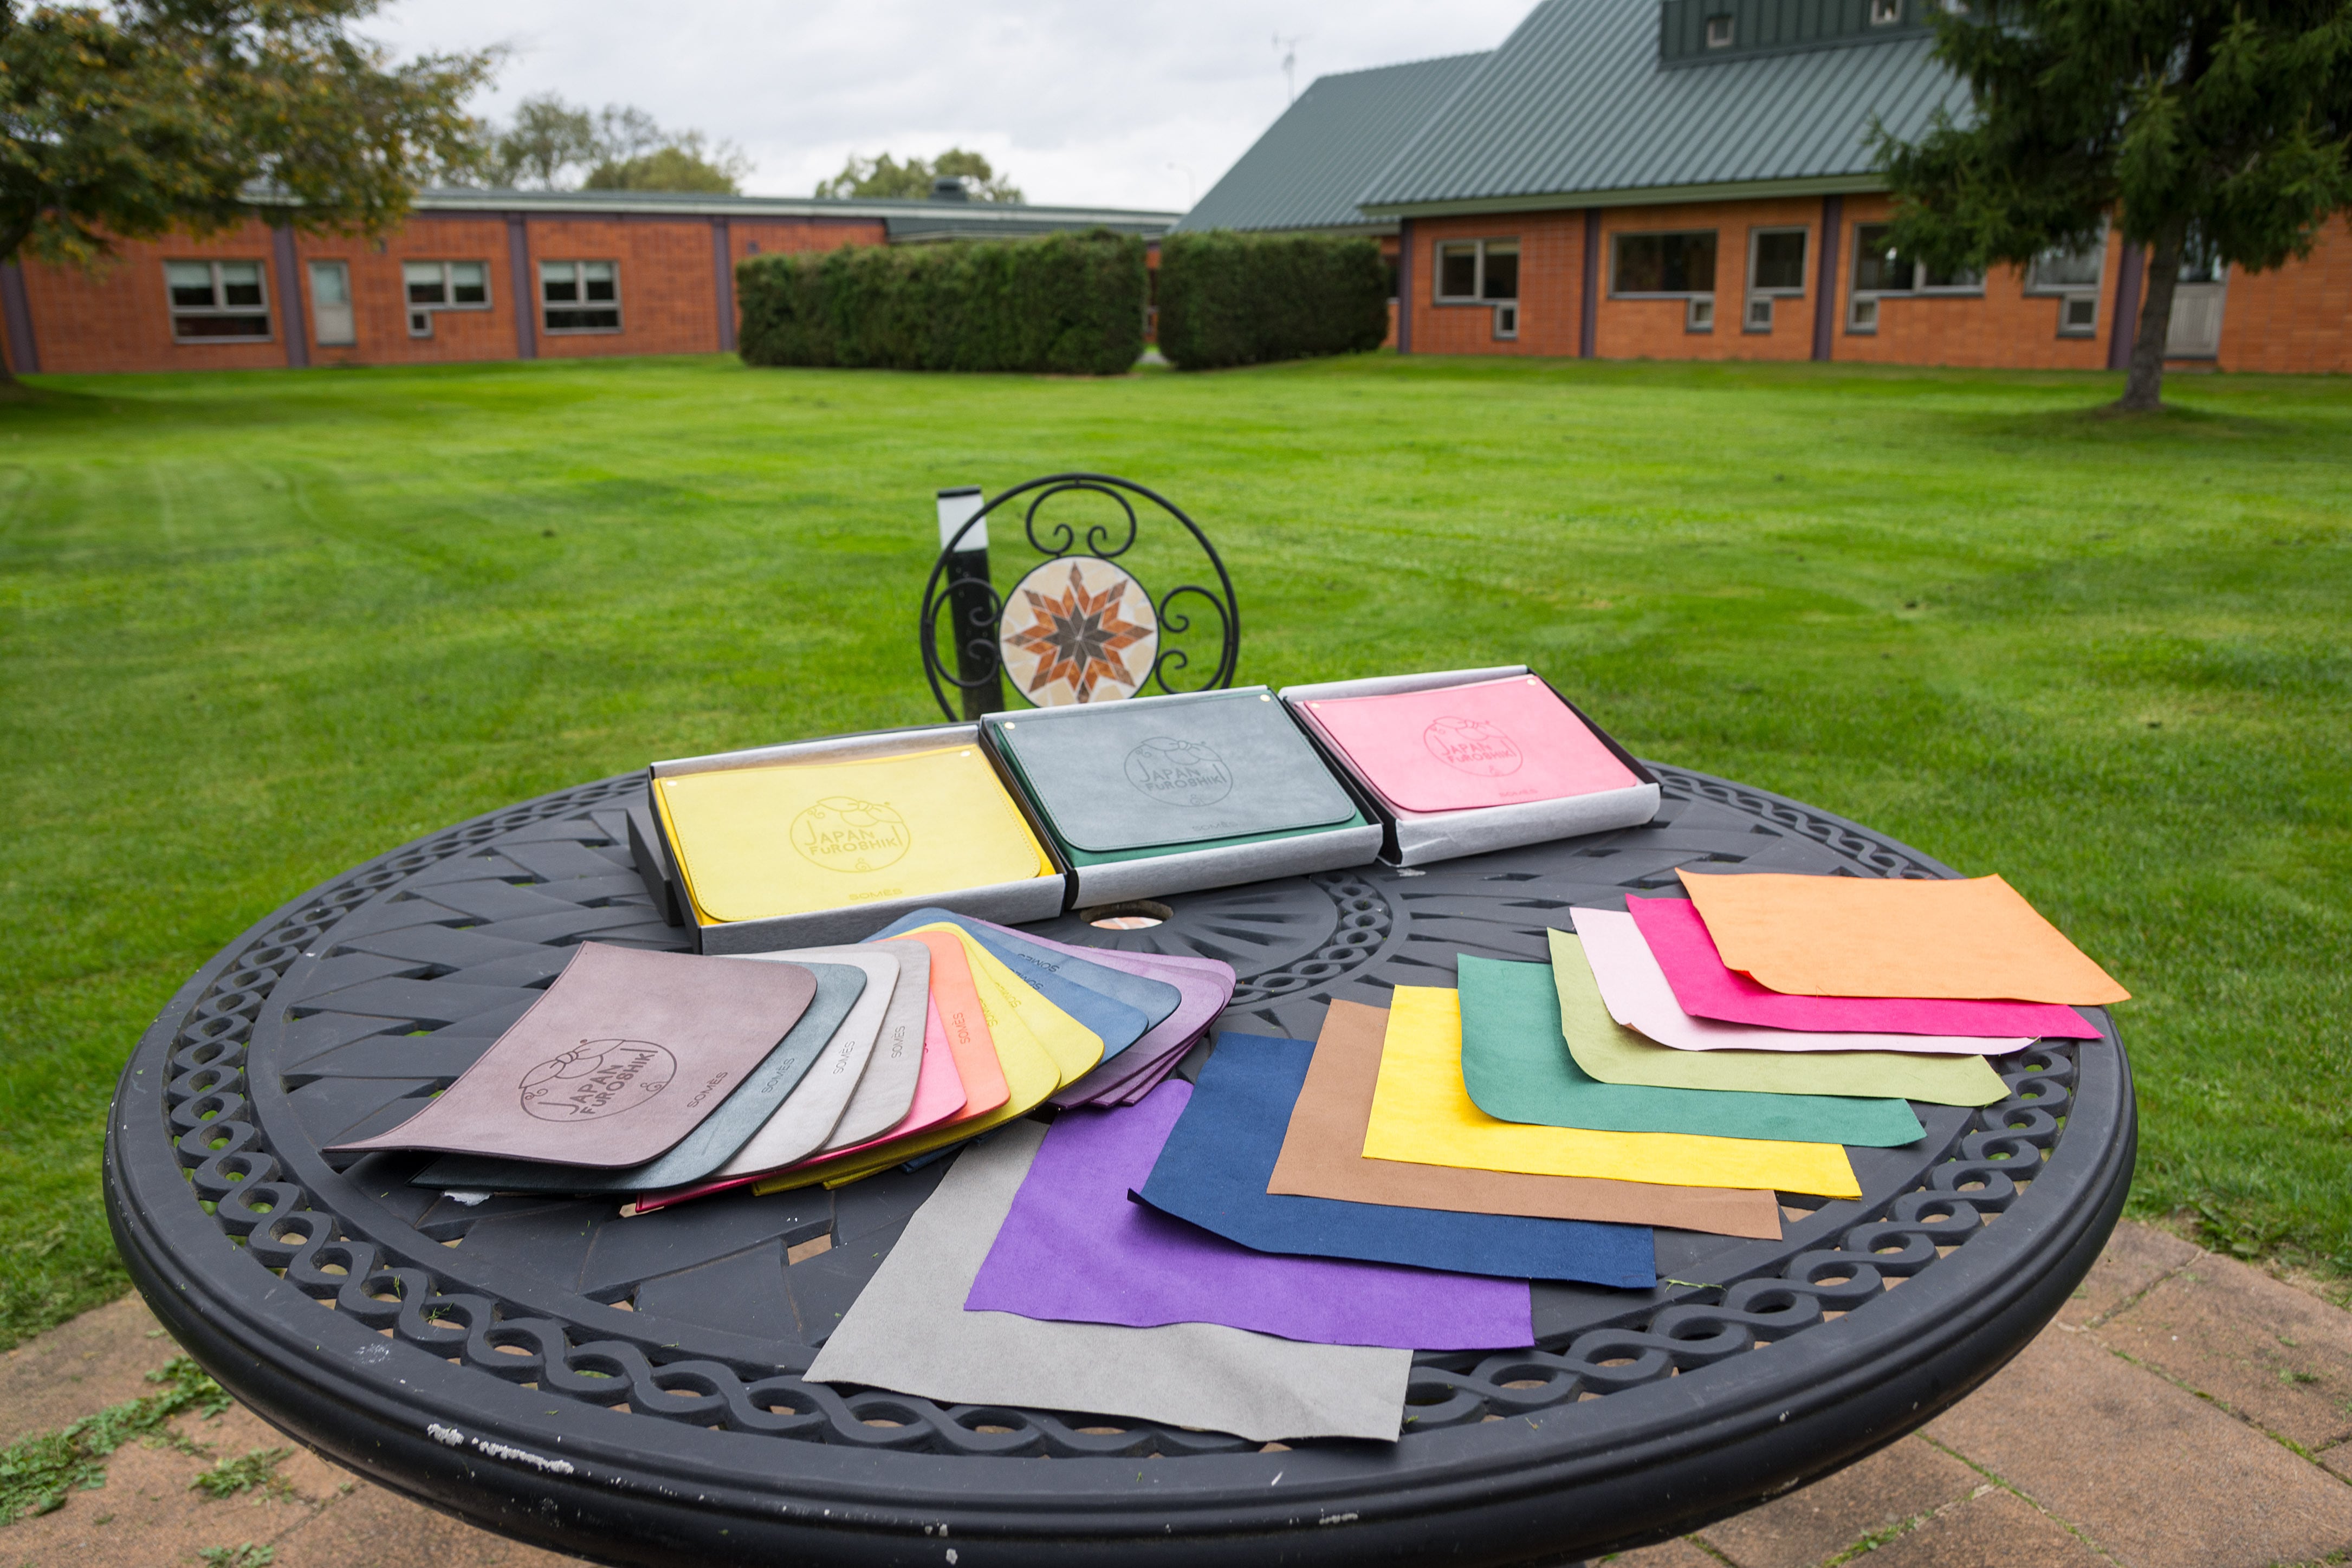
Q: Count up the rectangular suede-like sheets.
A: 10